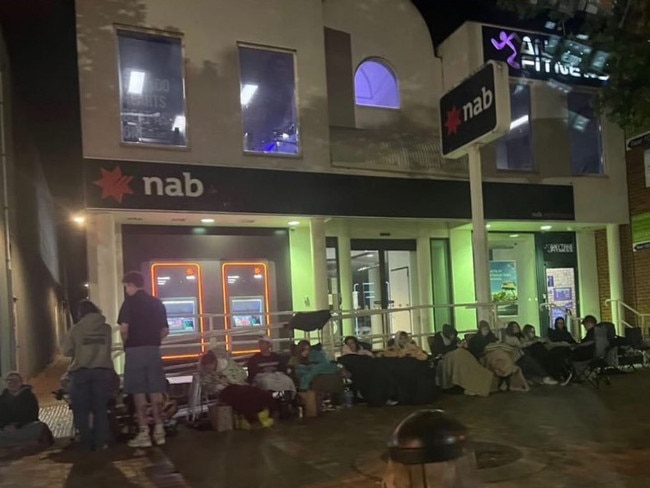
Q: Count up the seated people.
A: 12